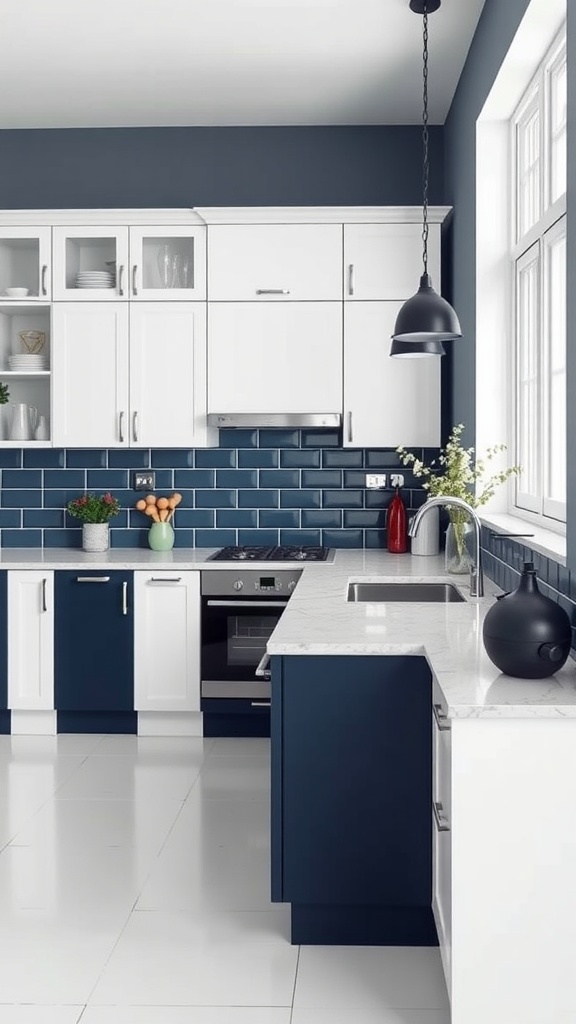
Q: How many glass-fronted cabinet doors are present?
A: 3